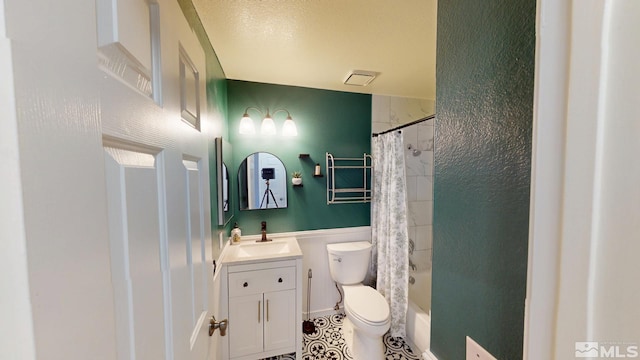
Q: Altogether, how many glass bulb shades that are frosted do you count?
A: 3